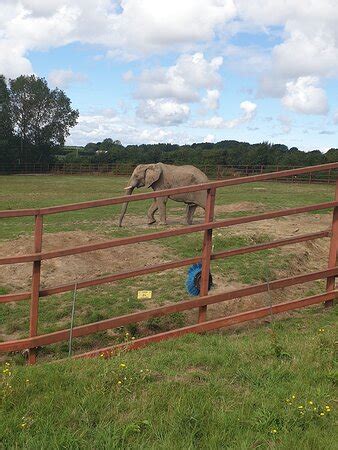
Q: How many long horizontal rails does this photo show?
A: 5